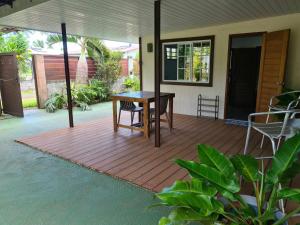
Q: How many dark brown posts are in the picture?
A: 3